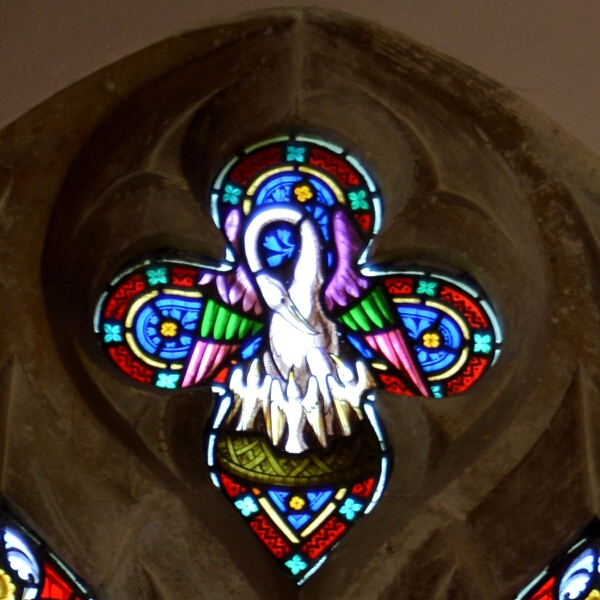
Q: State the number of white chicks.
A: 3